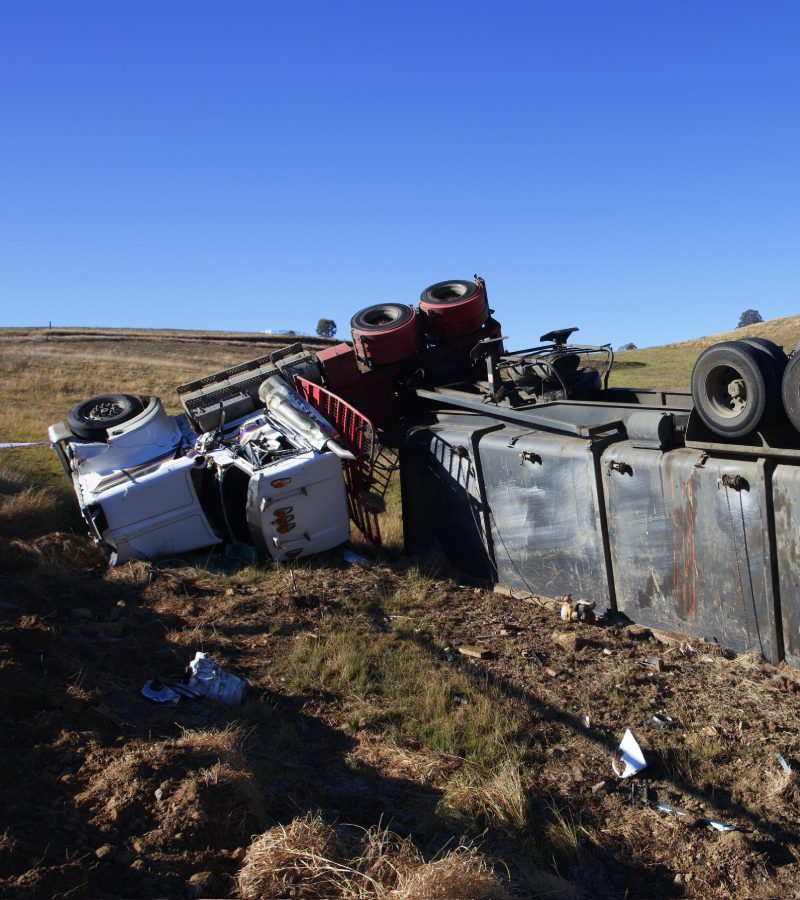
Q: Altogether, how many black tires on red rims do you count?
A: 2